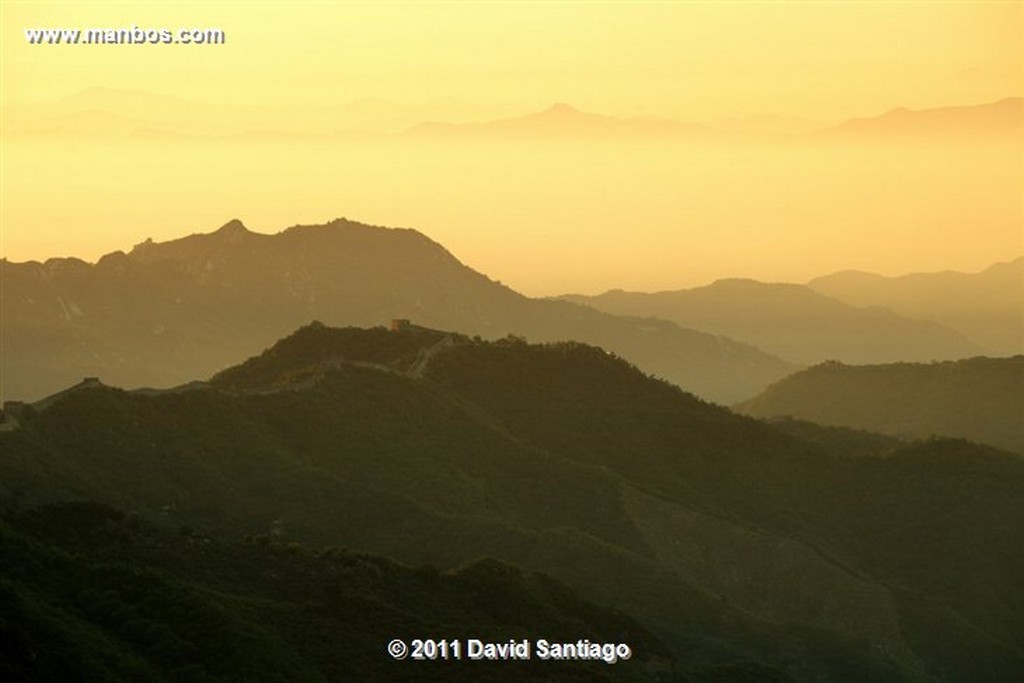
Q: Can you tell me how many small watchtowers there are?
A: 3